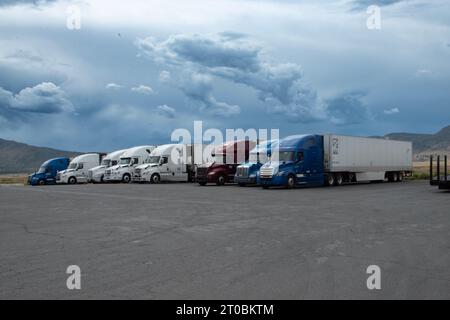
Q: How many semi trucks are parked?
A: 8